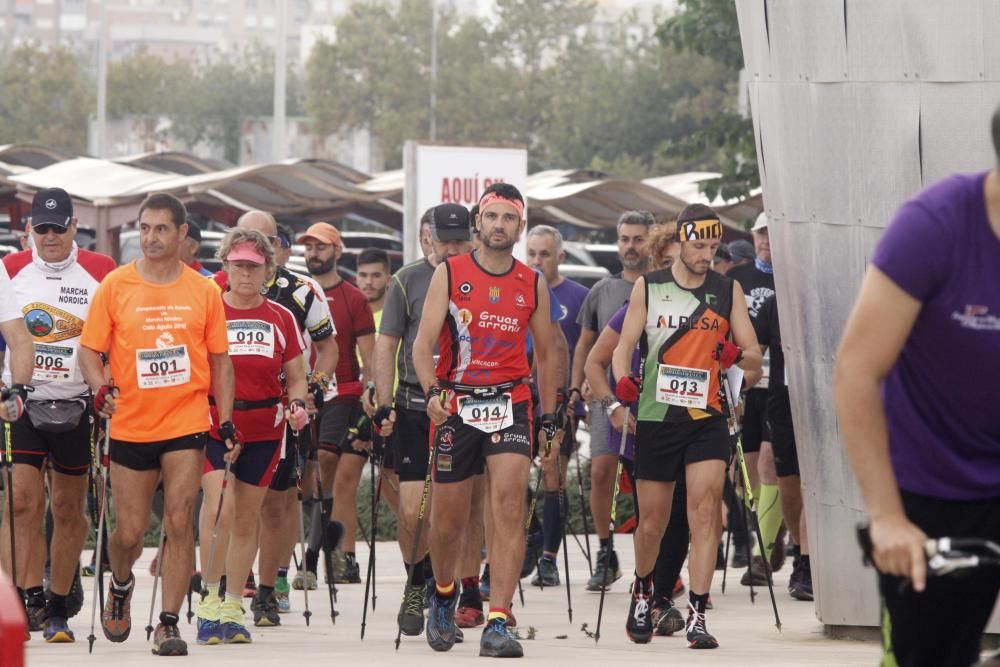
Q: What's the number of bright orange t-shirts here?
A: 1